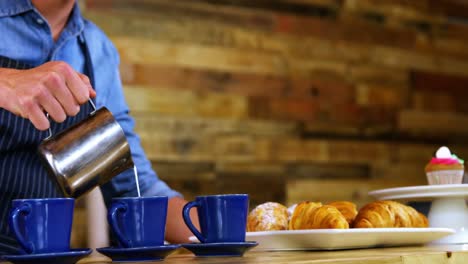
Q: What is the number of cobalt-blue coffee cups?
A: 3